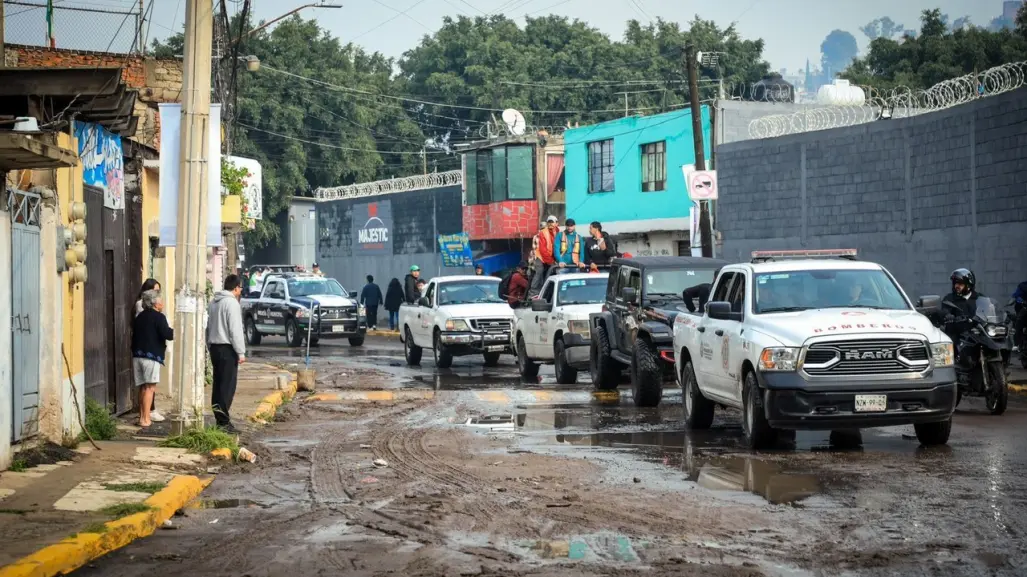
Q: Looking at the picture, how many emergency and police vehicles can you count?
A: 2